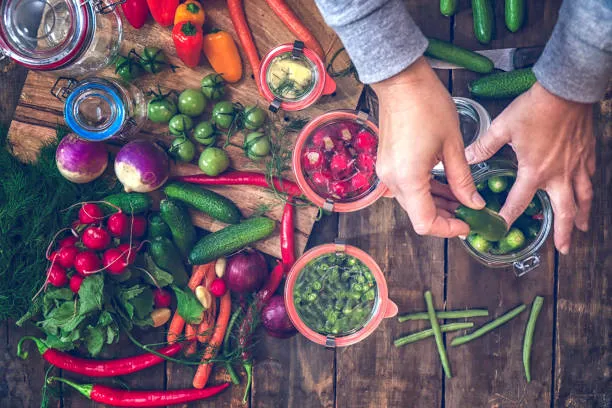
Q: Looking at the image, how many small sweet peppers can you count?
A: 5